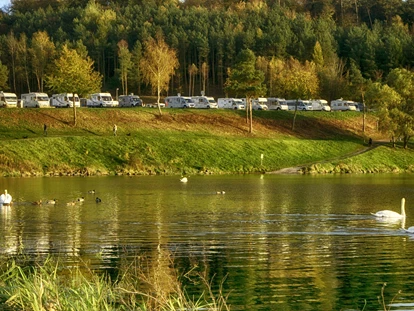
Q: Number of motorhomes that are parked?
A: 13